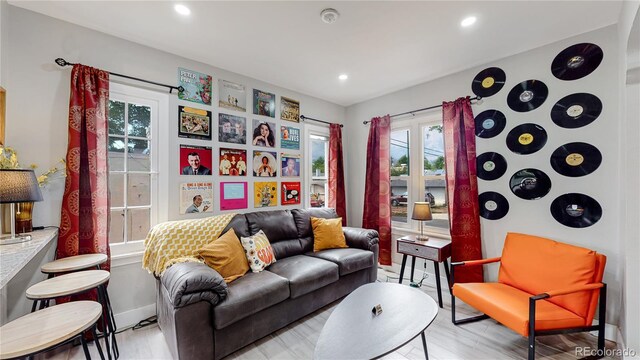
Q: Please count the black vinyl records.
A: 11